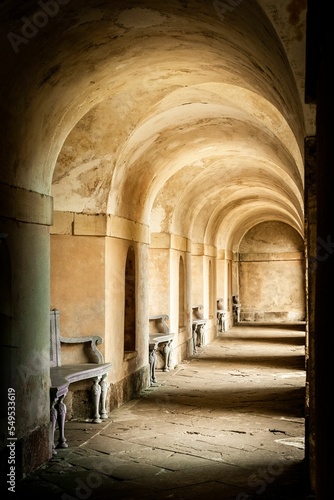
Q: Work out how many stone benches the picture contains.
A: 5